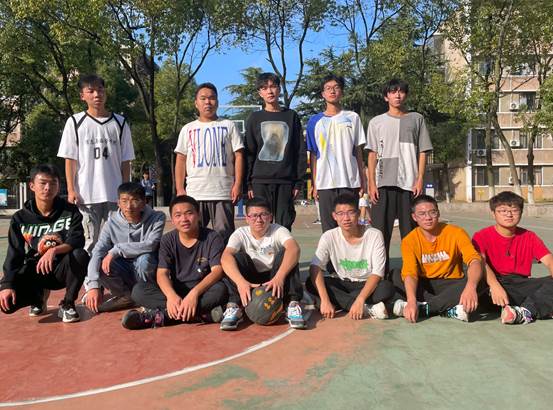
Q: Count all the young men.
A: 12